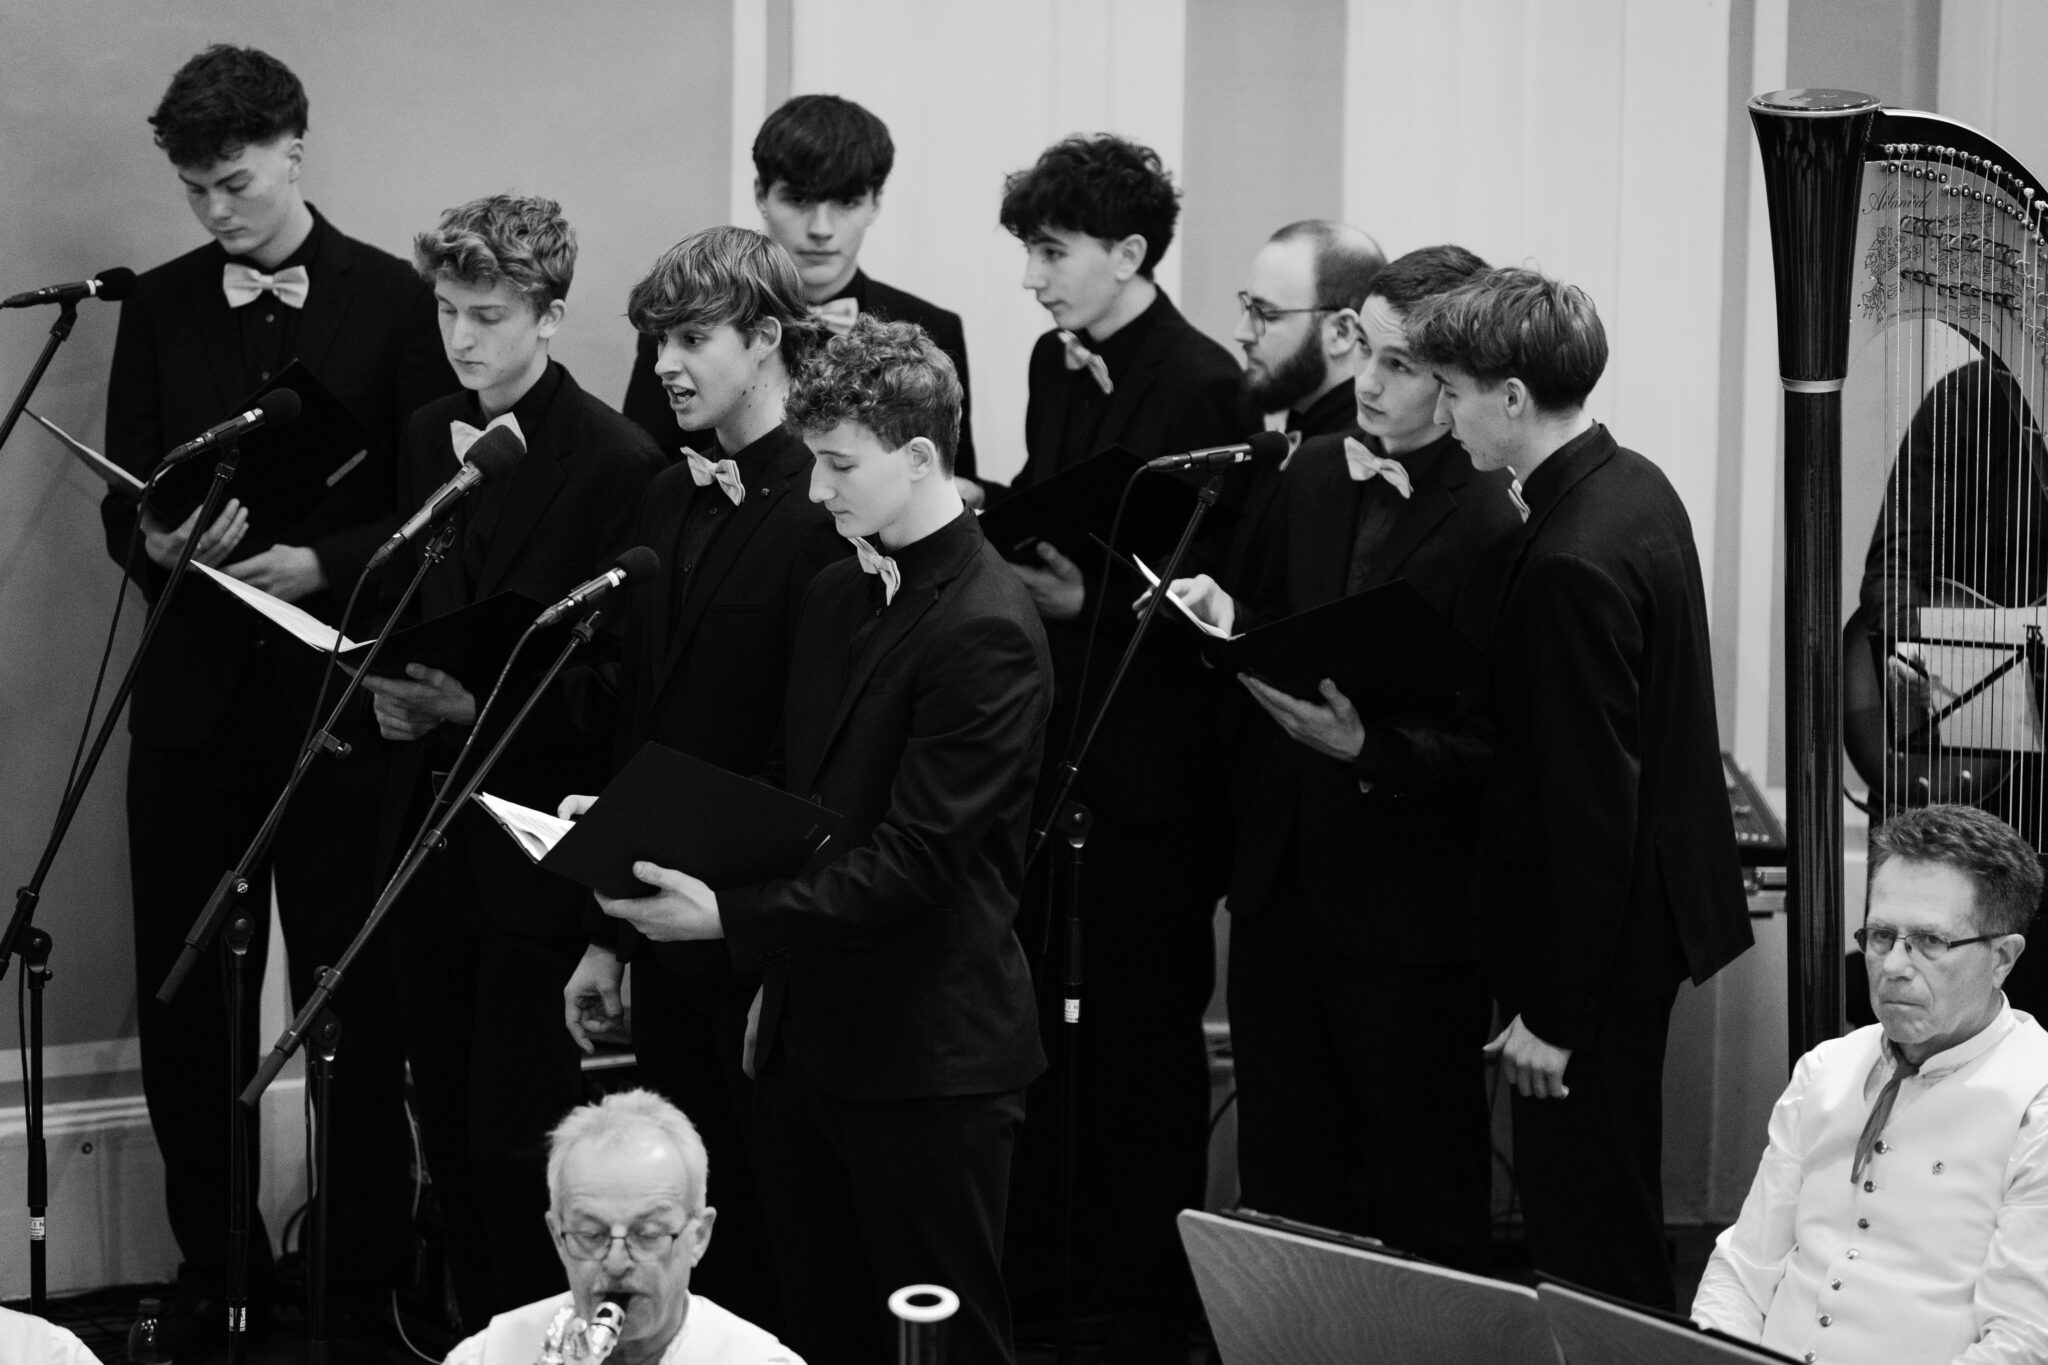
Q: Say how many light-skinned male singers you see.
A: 9